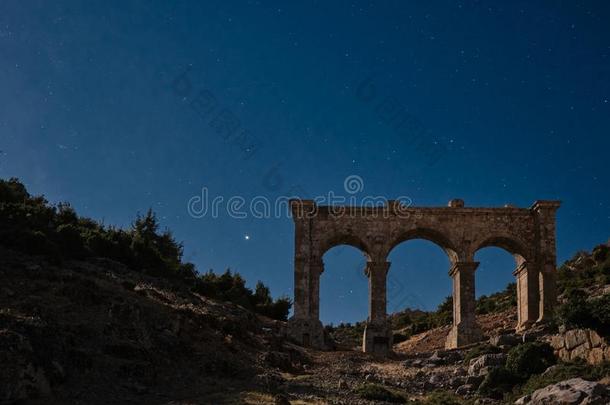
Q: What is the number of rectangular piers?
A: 4